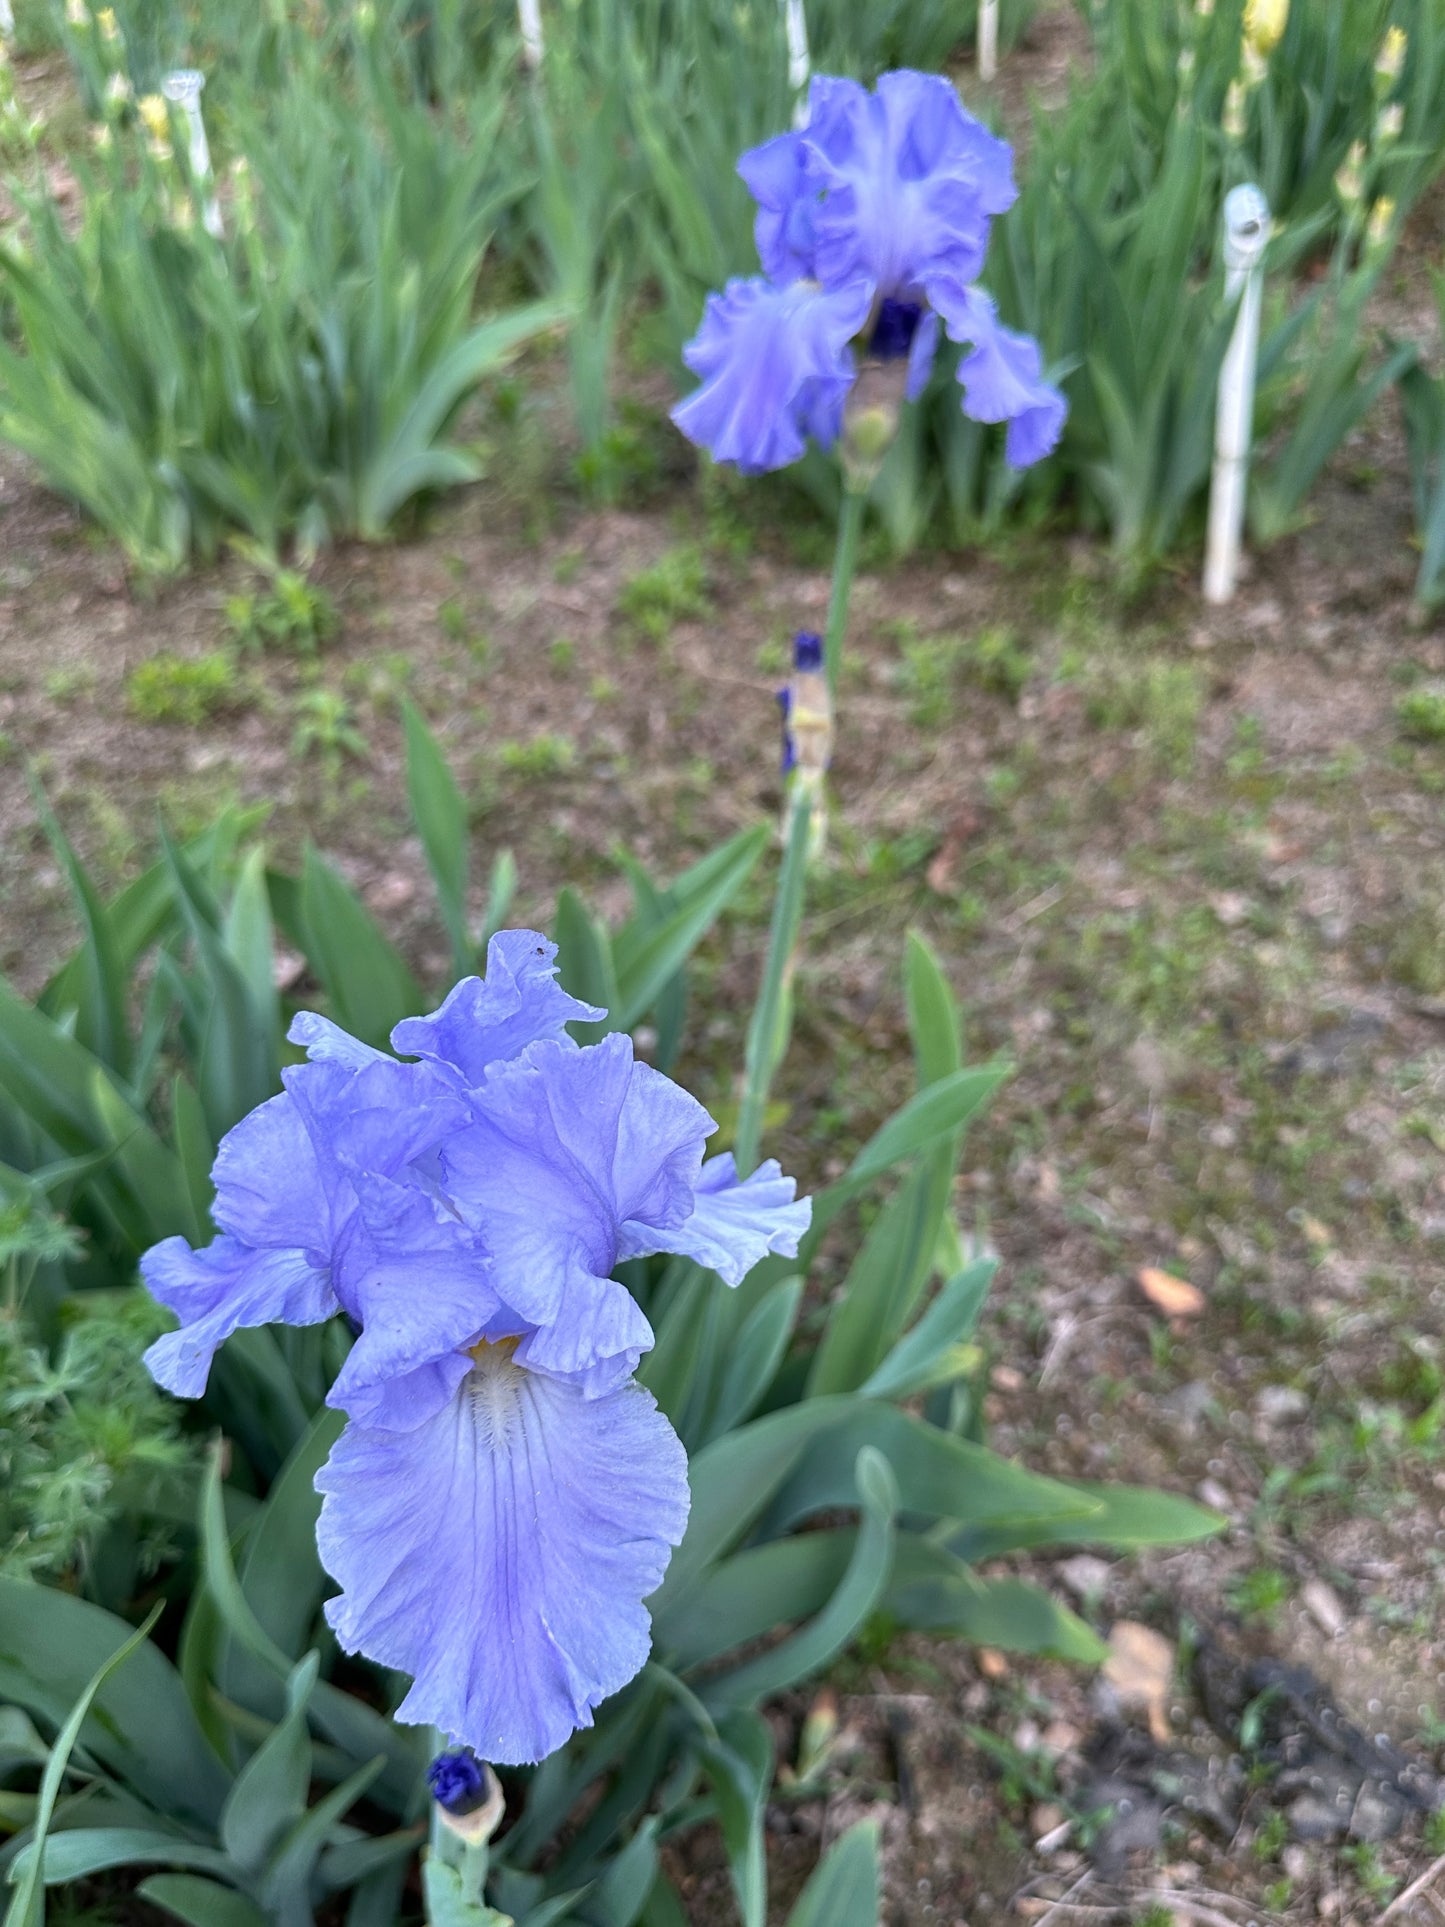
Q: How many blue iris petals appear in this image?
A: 12